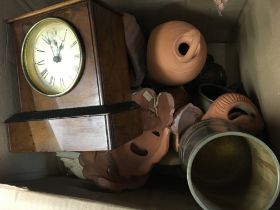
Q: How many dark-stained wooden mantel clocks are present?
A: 1